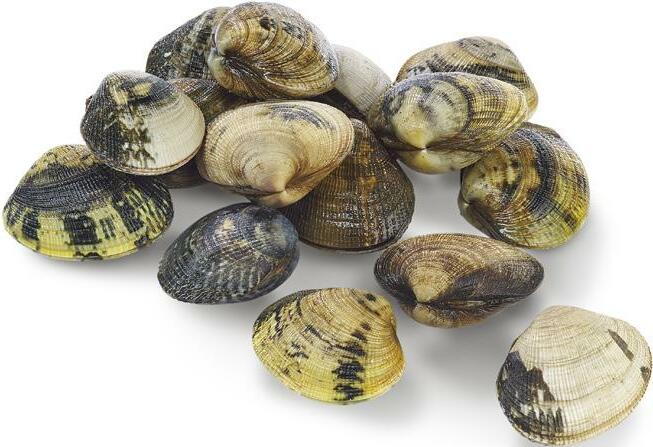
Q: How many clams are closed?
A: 15